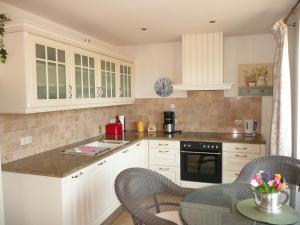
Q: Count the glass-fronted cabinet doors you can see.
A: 4